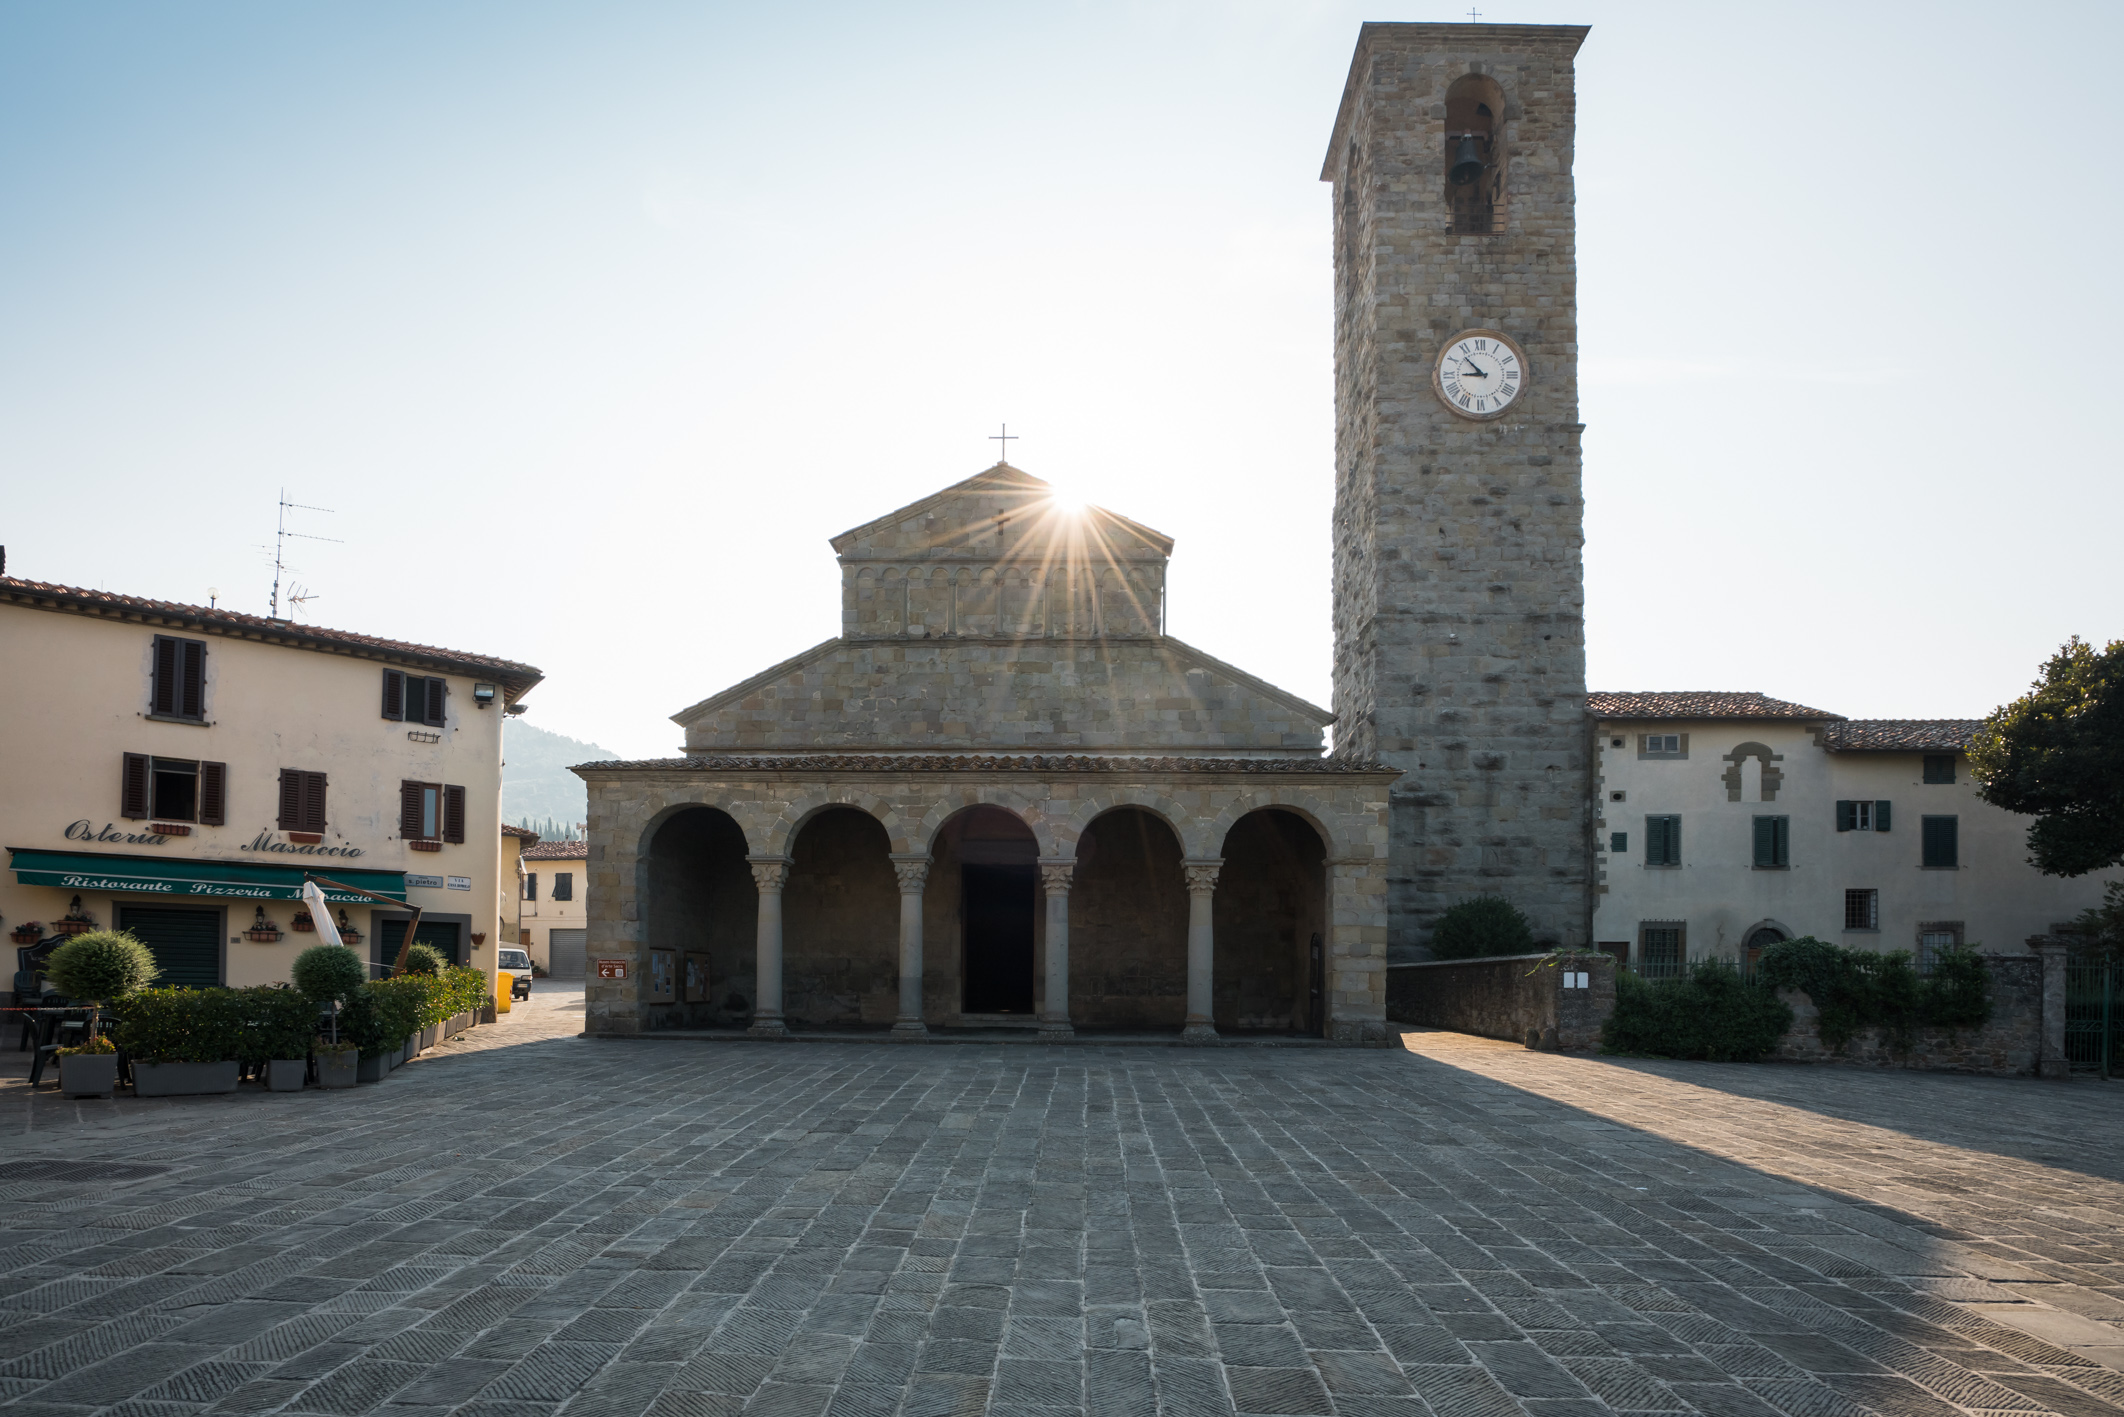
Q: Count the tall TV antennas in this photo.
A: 1